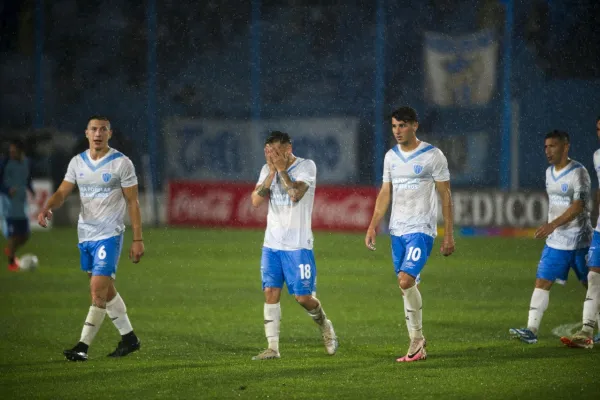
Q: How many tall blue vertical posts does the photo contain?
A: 5